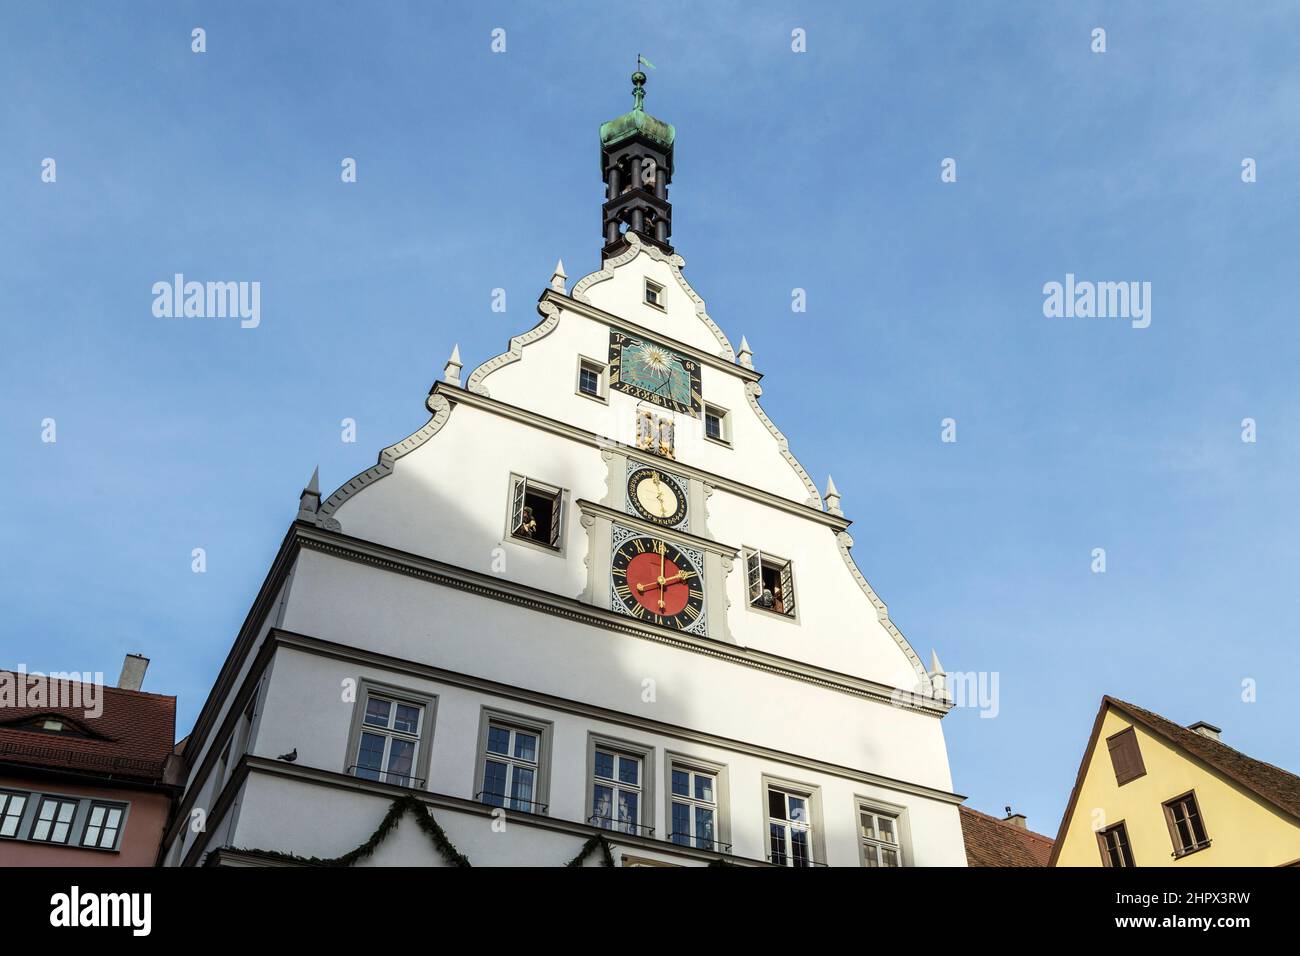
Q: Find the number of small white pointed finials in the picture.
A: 6